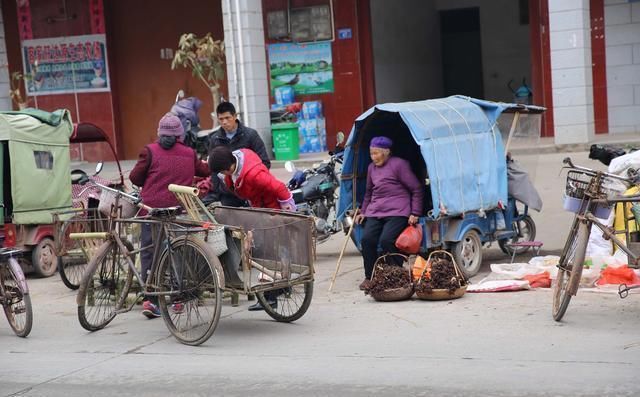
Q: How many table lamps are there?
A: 0